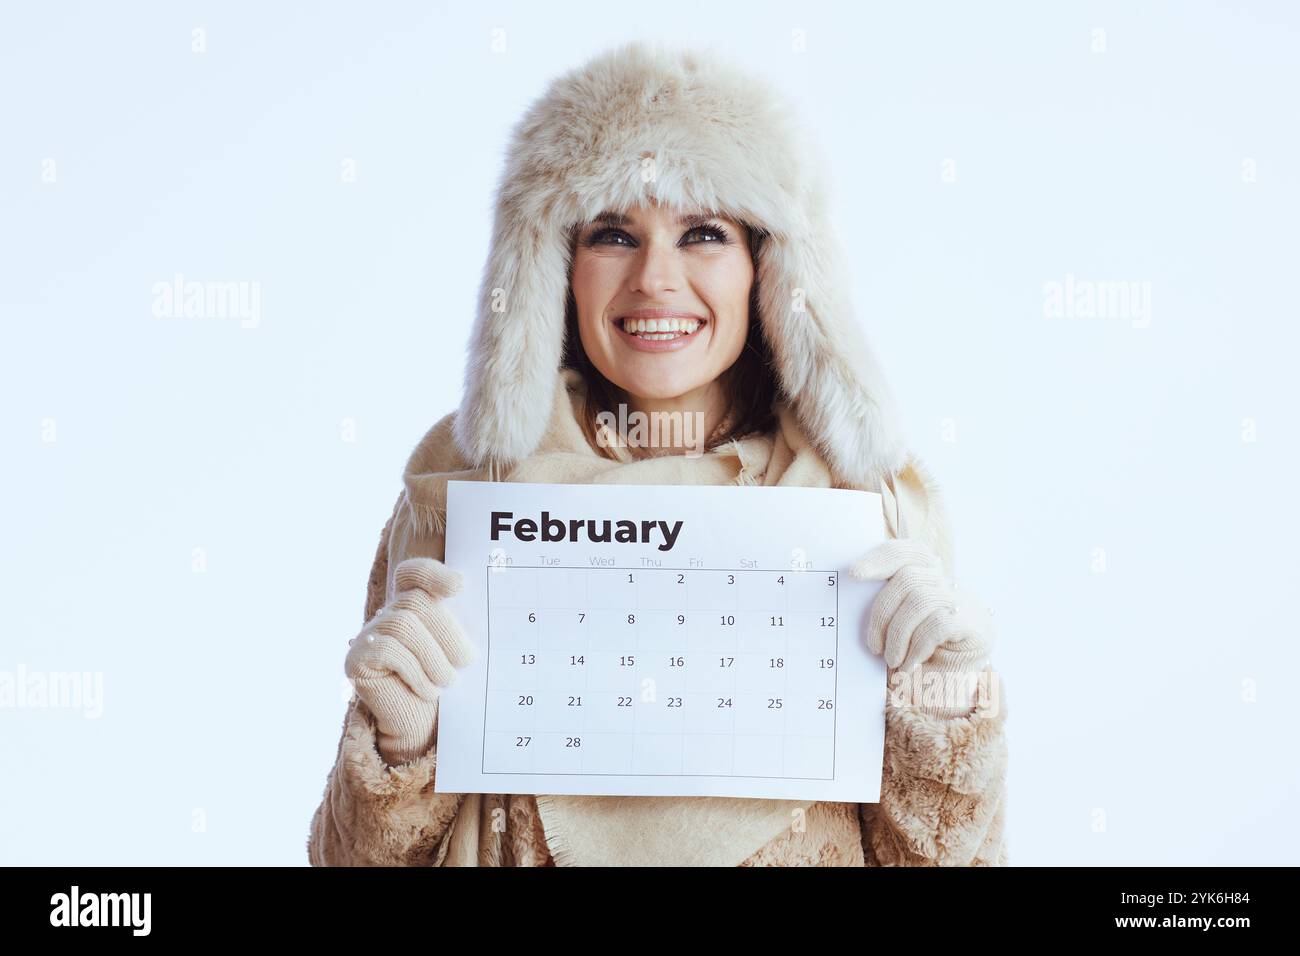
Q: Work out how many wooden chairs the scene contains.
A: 0